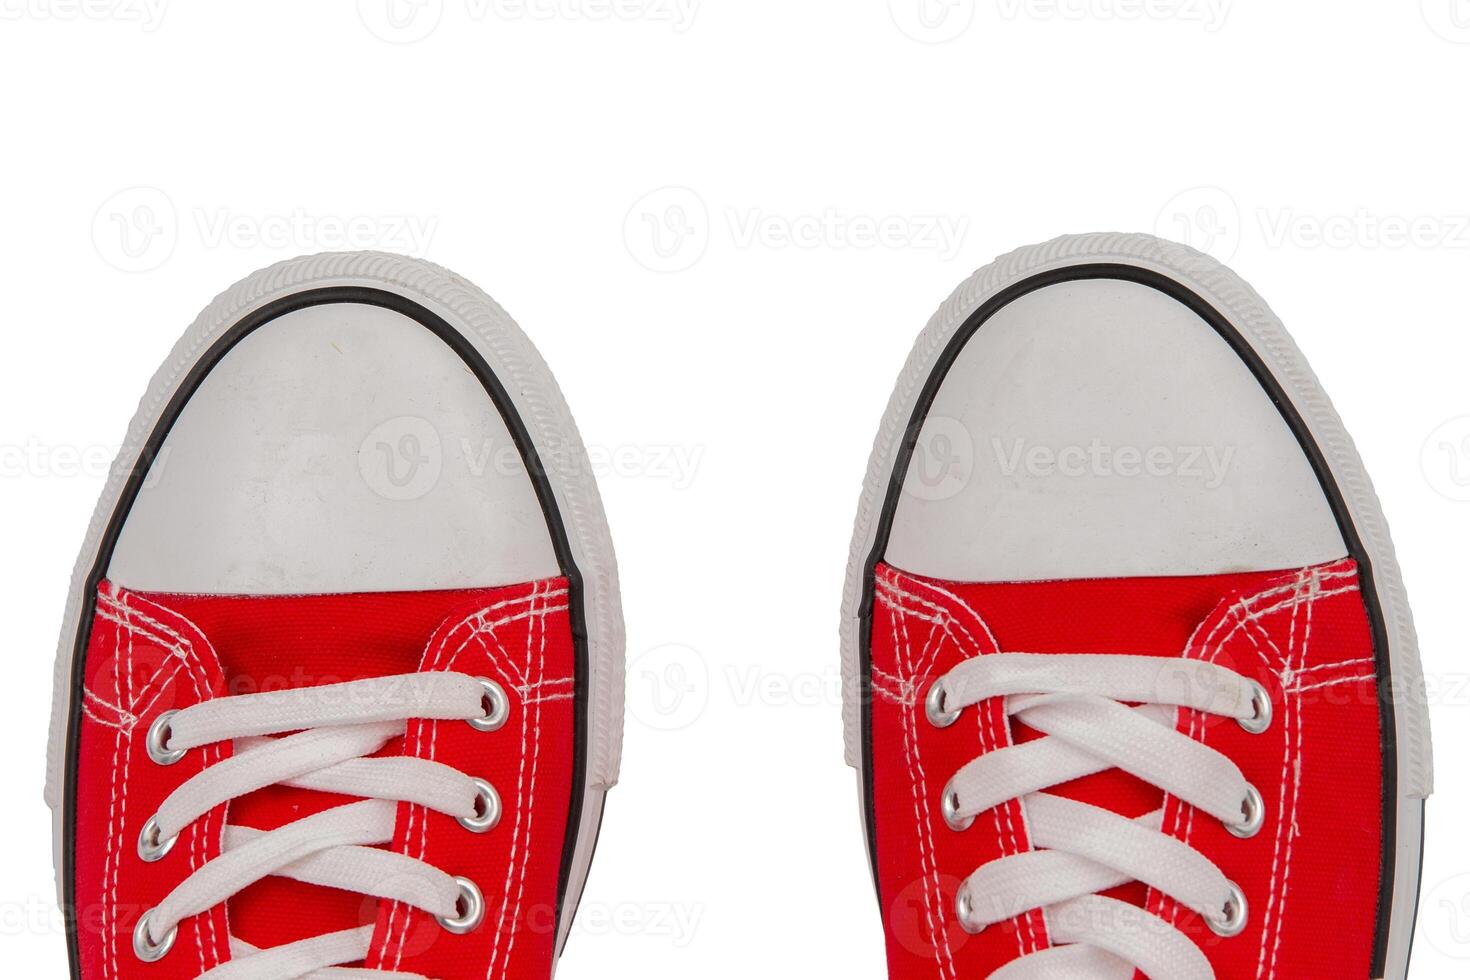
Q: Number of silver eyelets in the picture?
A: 12